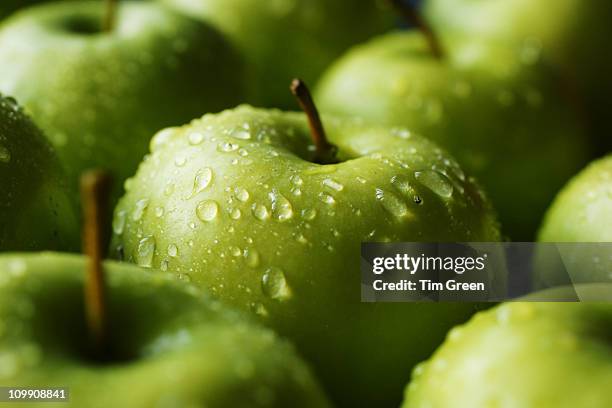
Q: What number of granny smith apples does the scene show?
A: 9